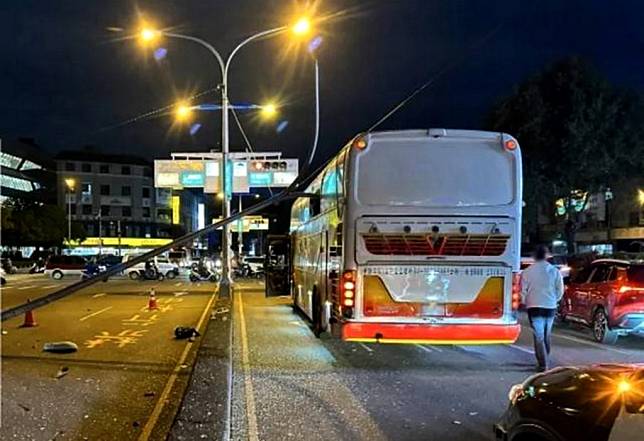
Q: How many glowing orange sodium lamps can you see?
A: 4